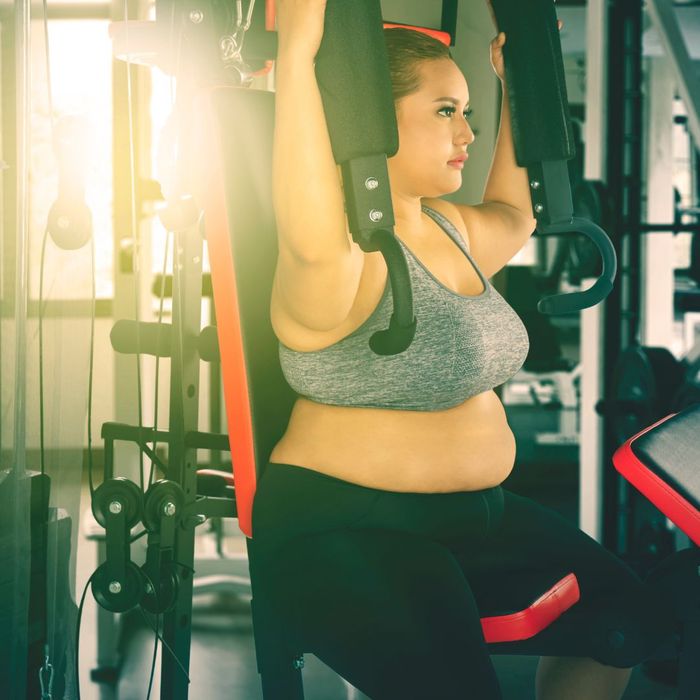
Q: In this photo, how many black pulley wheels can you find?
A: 4